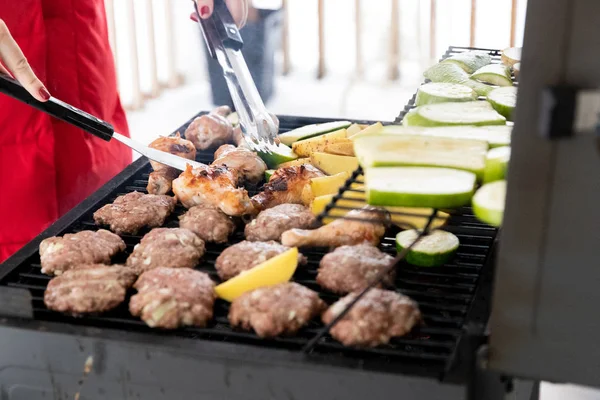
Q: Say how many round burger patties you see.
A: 11